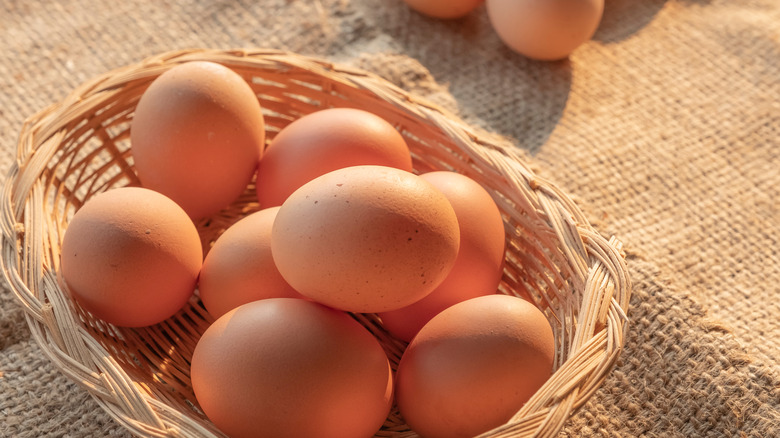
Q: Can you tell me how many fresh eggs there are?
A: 10